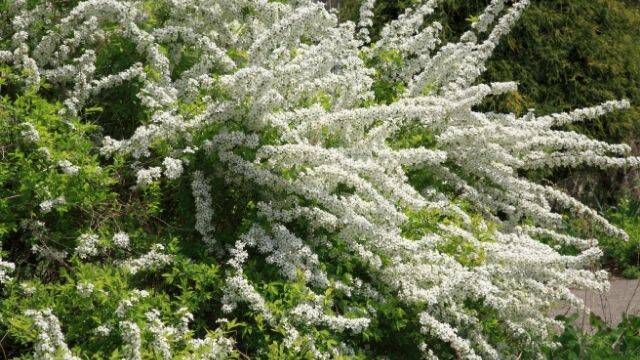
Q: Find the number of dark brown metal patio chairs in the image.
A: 0